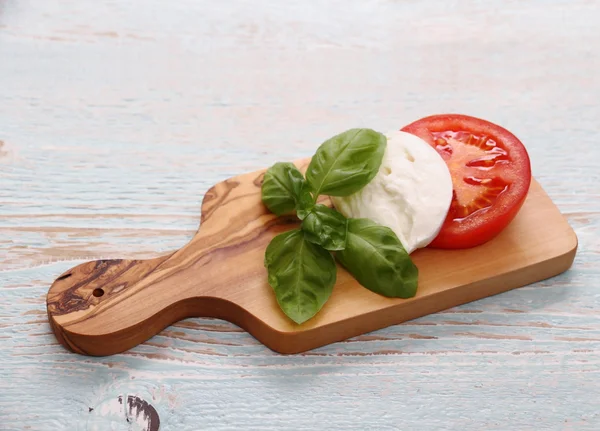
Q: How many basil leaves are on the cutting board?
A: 5